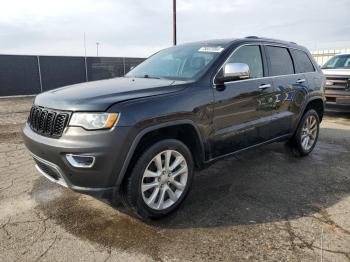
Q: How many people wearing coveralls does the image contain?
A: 0